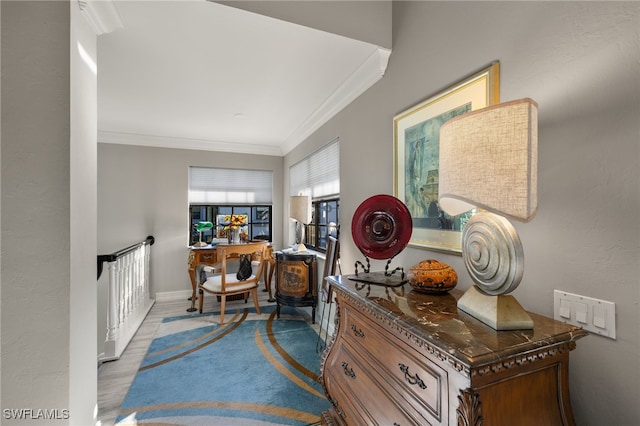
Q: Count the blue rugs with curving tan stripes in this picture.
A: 1